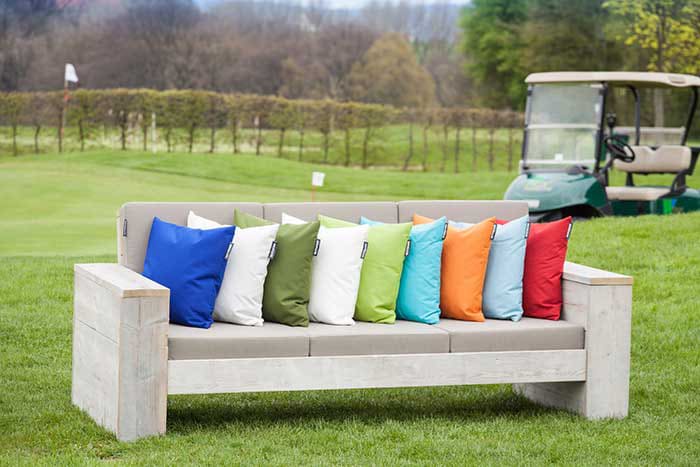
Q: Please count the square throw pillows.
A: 9